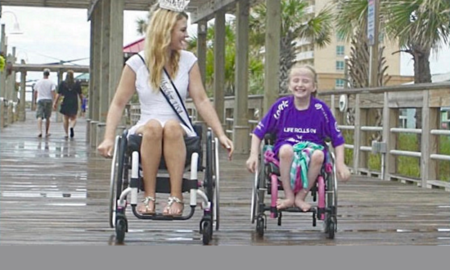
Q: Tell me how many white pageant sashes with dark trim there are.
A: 1